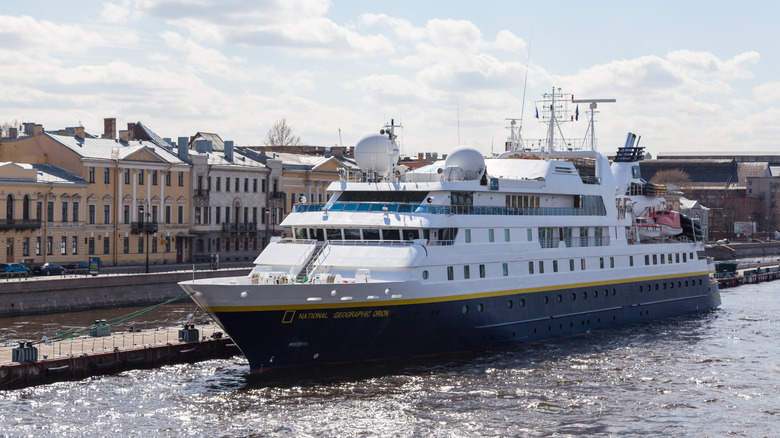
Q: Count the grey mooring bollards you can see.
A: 3